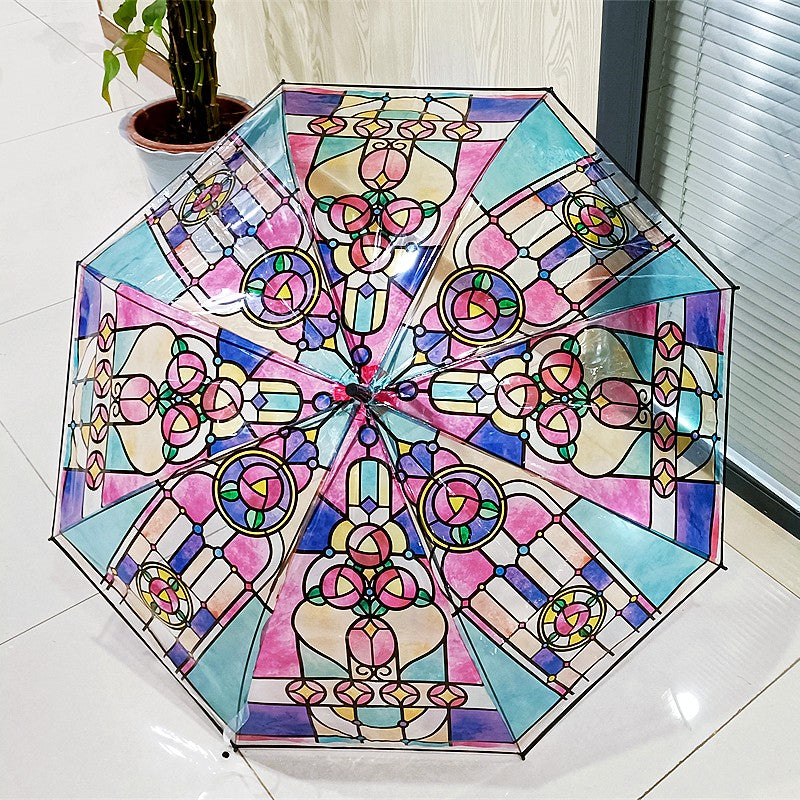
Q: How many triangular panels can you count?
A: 8